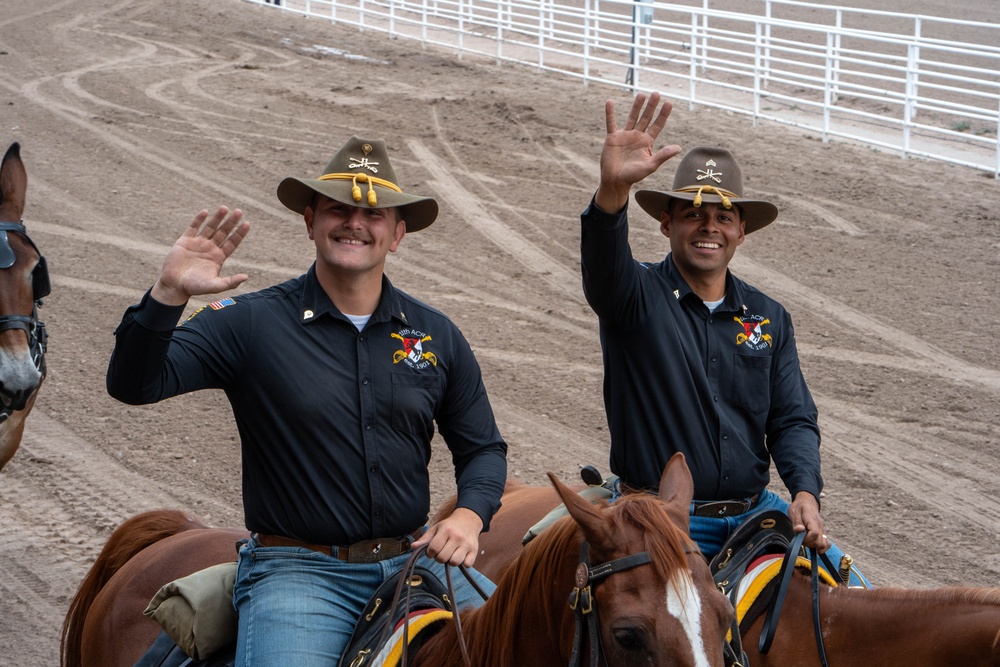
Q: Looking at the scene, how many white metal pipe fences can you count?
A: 2